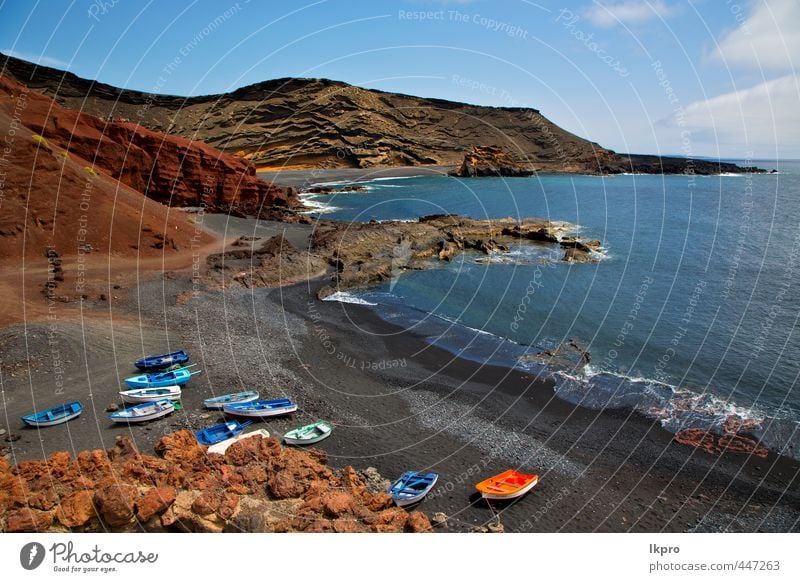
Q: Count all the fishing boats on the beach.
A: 12